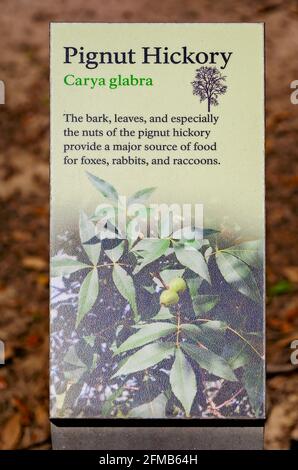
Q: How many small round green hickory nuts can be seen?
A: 2